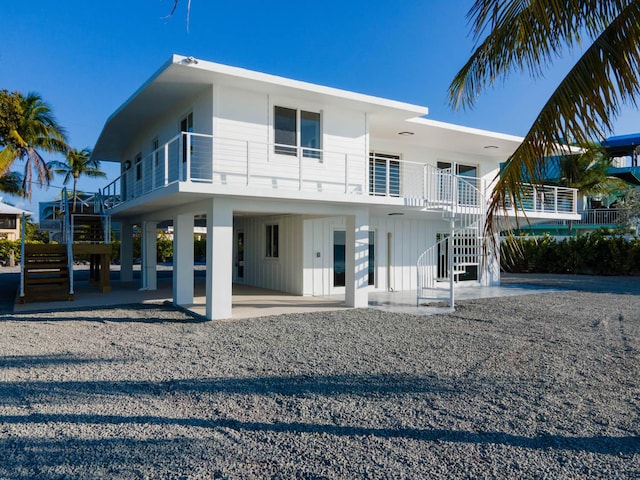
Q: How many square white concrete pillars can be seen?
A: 5